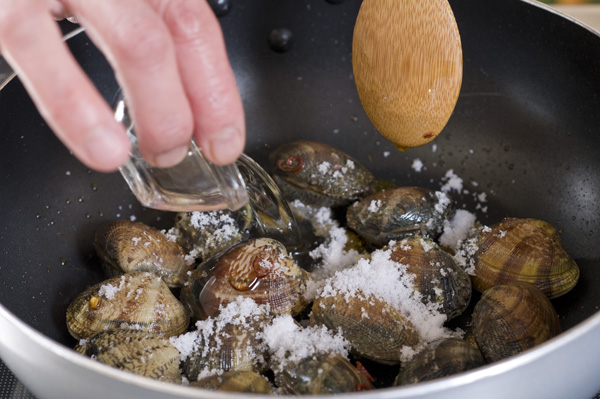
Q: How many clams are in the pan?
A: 15